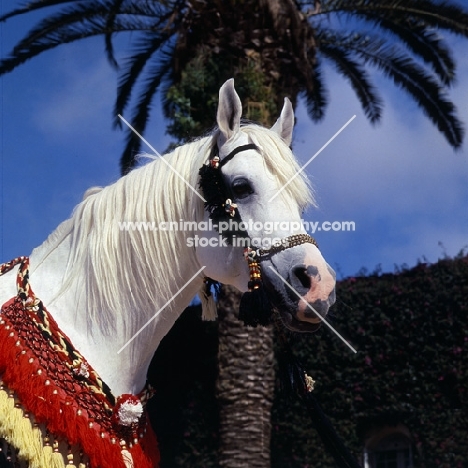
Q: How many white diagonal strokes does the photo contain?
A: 4